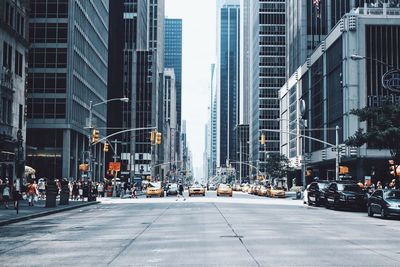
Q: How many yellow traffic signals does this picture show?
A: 5